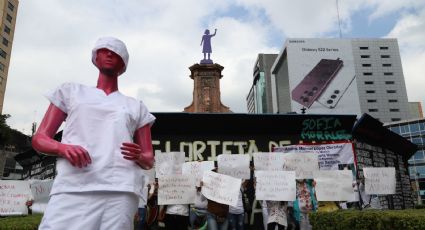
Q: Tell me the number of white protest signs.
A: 12